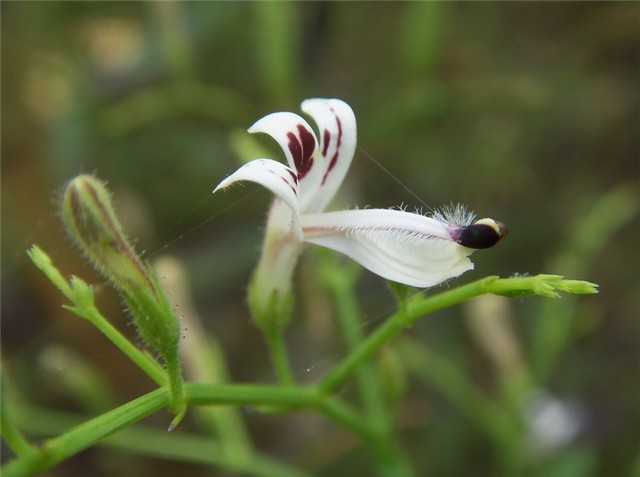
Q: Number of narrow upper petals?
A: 3